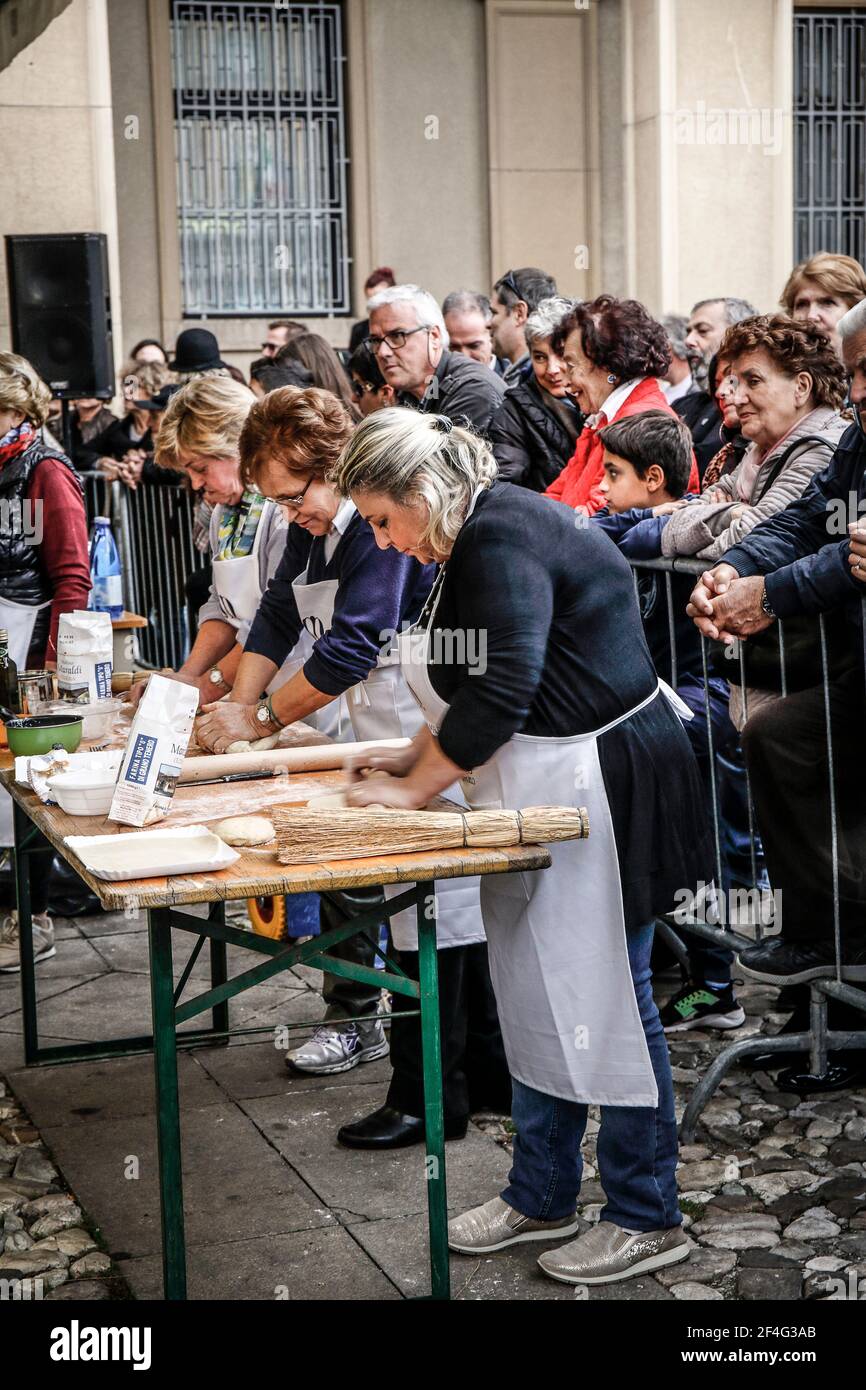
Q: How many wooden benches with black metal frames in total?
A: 0